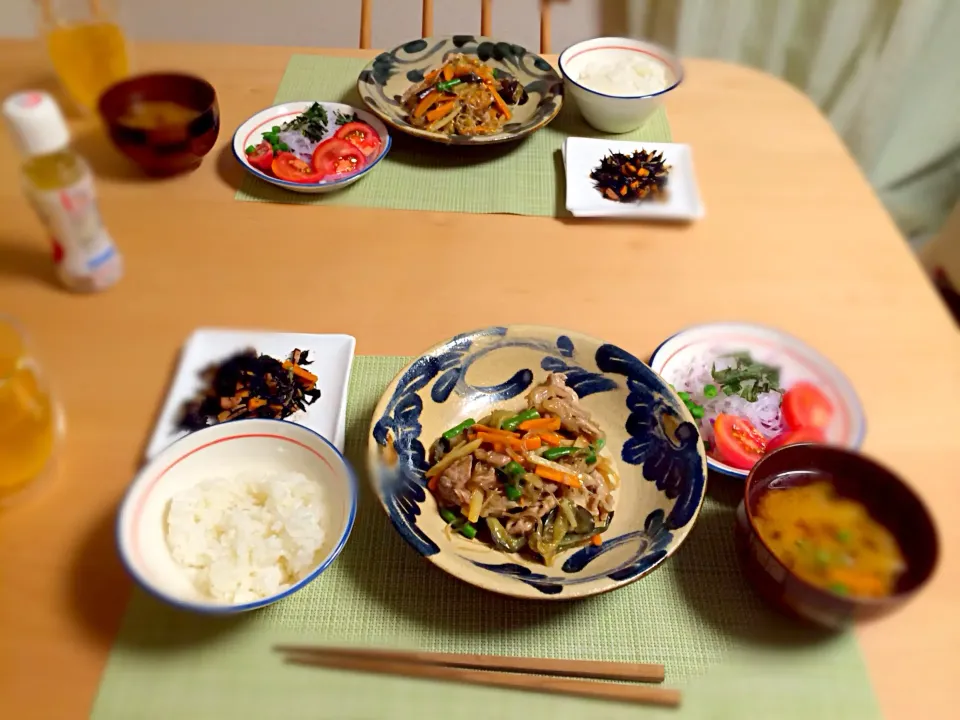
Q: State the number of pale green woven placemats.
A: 2